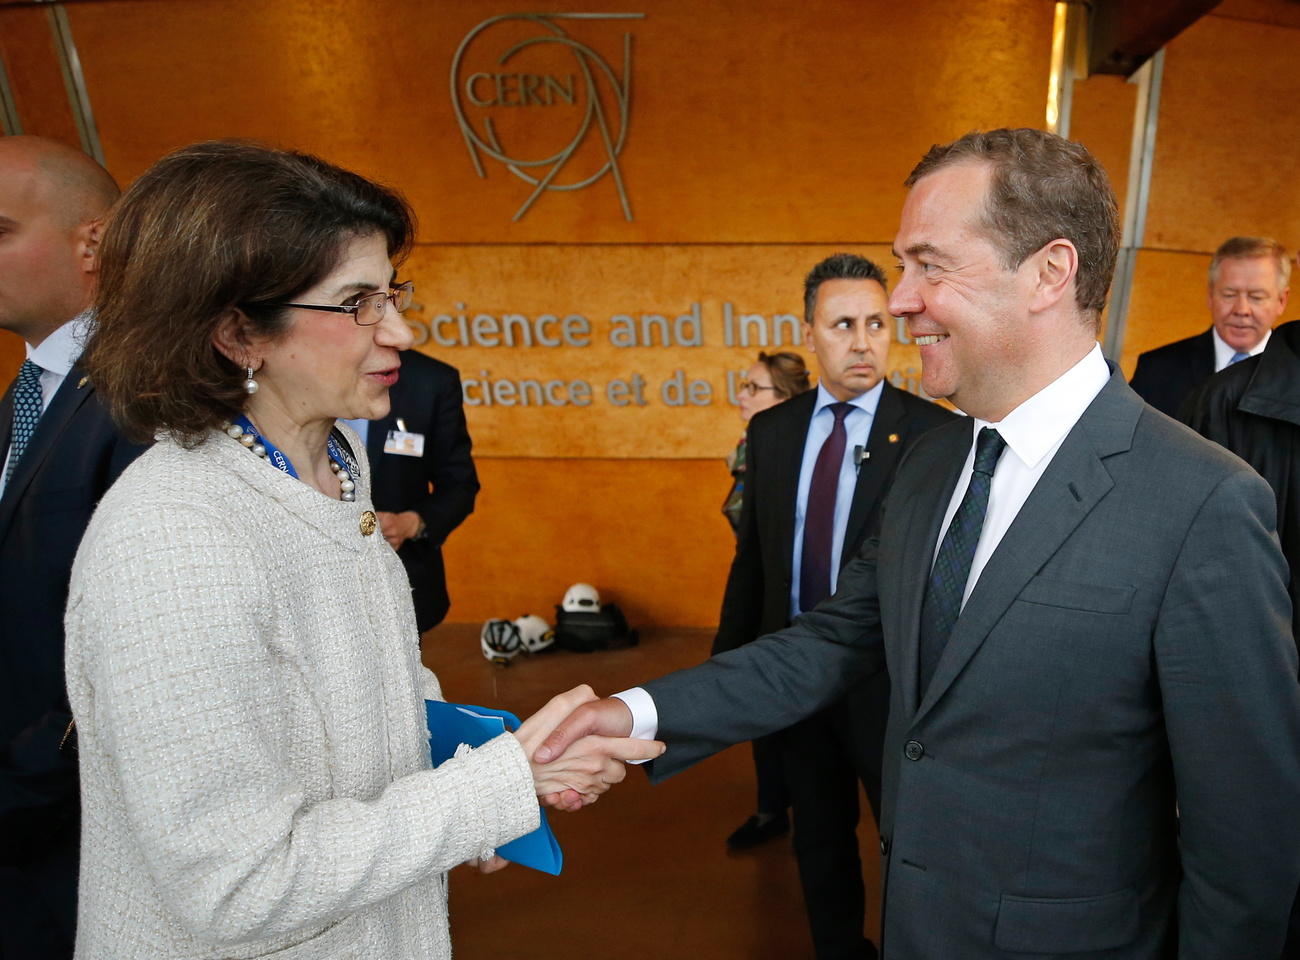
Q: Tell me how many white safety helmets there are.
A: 3